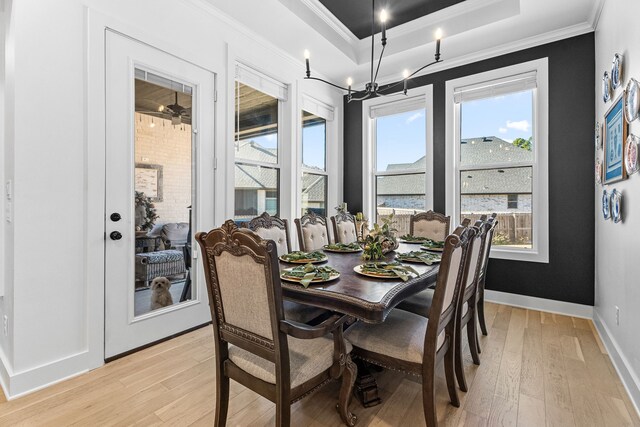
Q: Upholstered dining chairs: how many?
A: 8